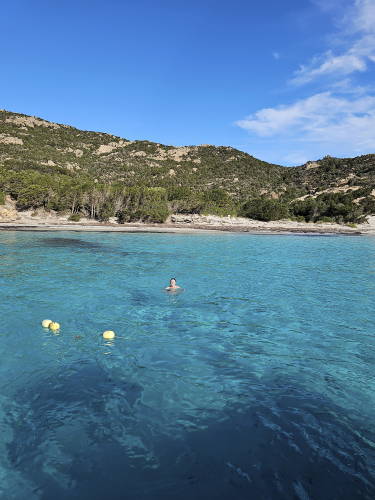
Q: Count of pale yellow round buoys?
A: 3